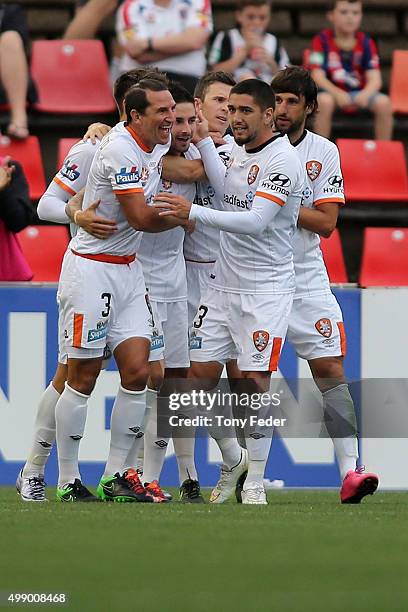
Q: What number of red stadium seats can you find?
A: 8